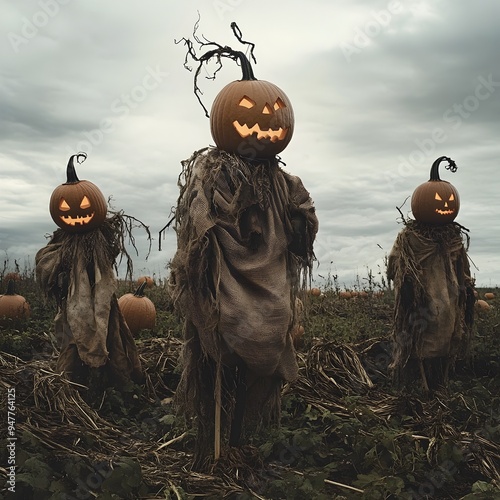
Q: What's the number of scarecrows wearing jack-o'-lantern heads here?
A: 3